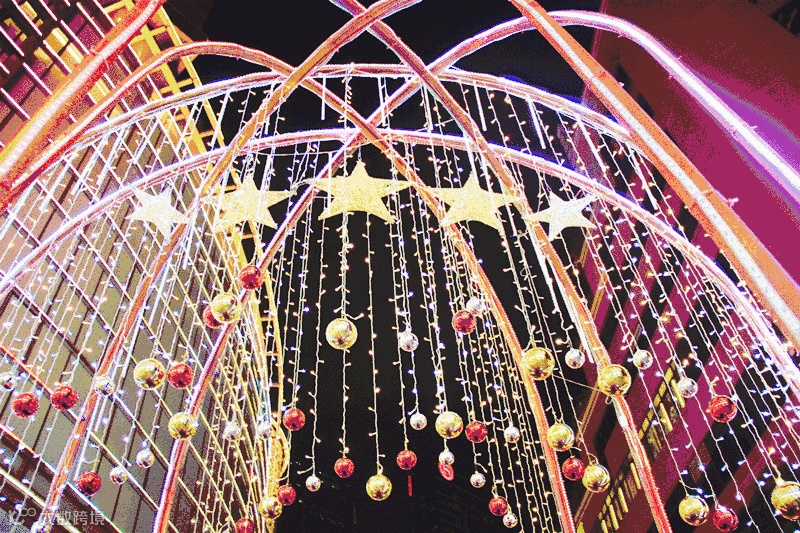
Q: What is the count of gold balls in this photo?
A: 13